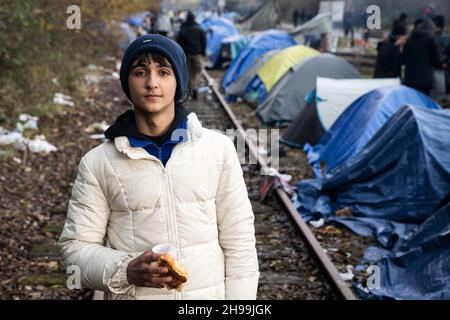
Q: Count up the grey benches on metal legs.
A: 0